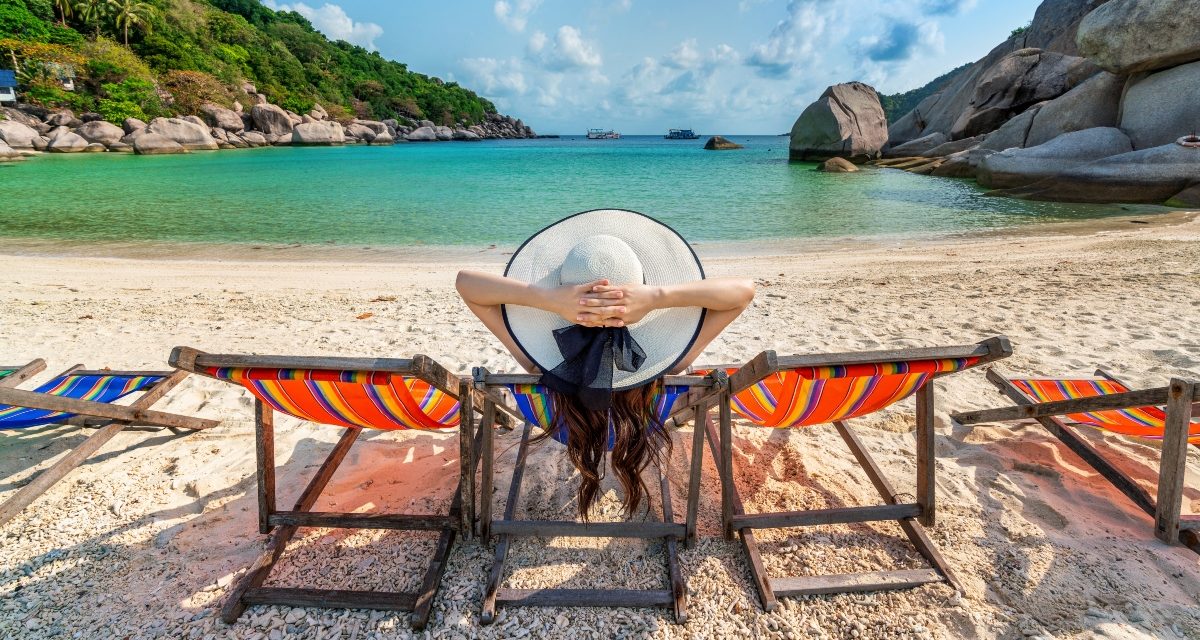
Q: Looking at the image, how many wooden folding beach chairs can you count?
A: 5